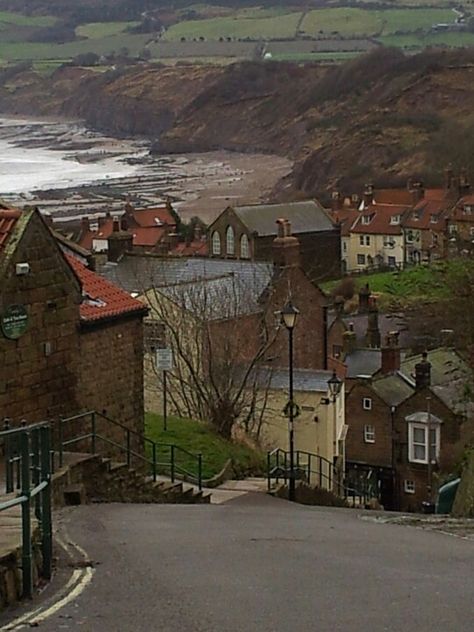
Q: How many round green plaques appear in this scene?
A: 1